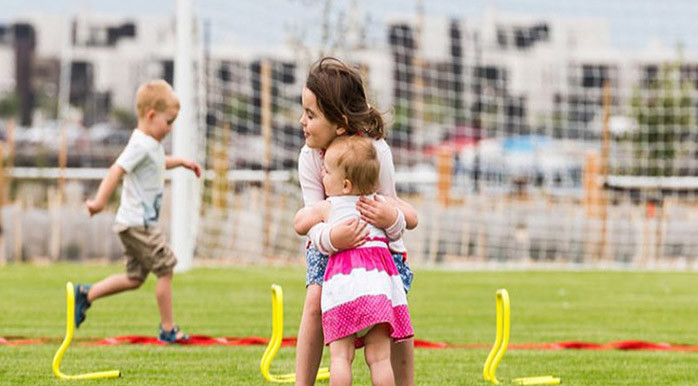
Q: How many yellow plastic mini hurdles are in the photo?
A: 3